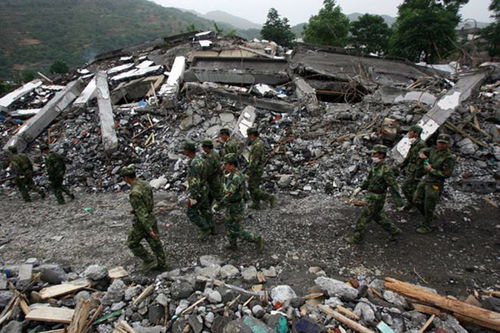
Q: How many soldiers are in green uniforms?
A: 11